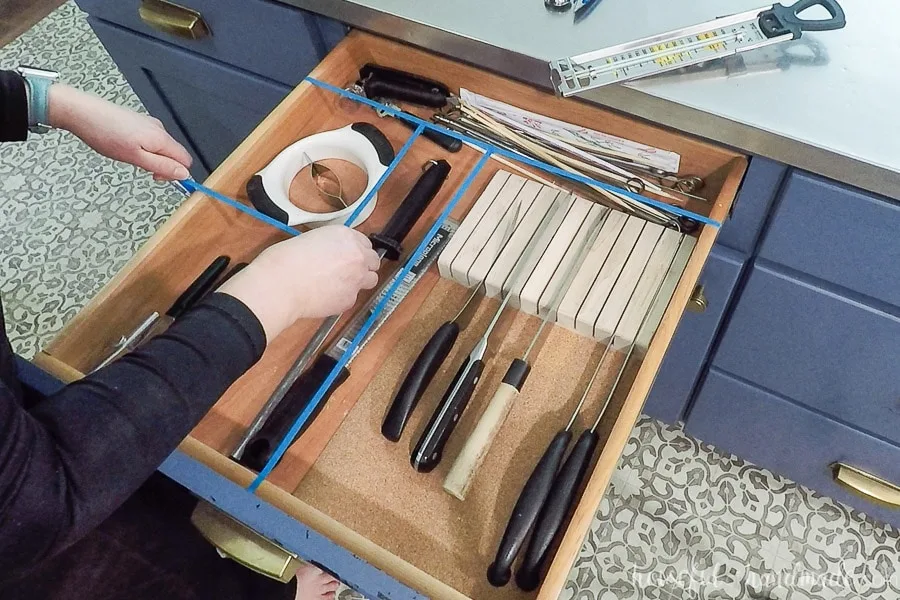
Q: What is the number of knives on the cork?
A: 5